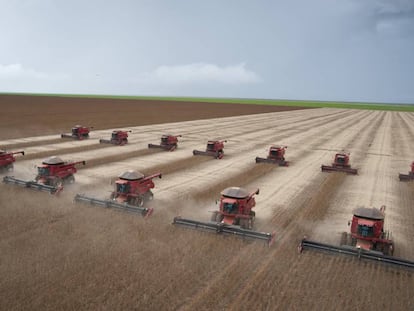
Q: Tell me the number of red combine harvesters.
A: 12